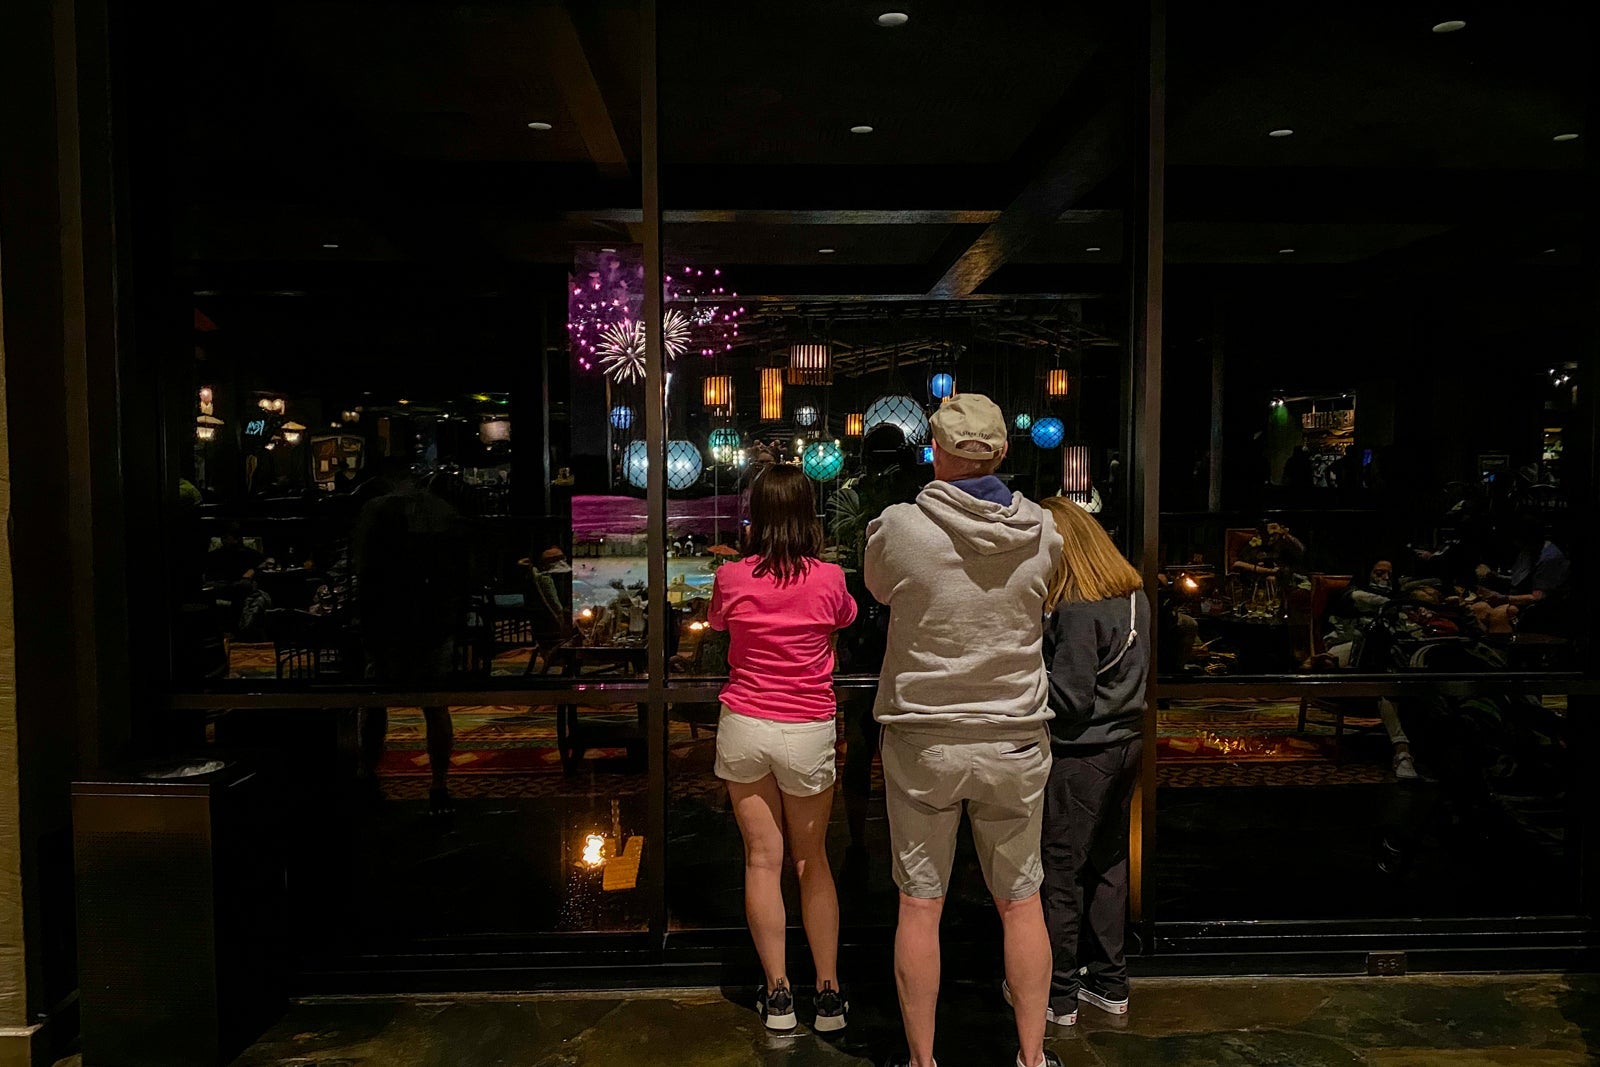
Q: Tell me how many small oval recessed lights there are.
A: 12